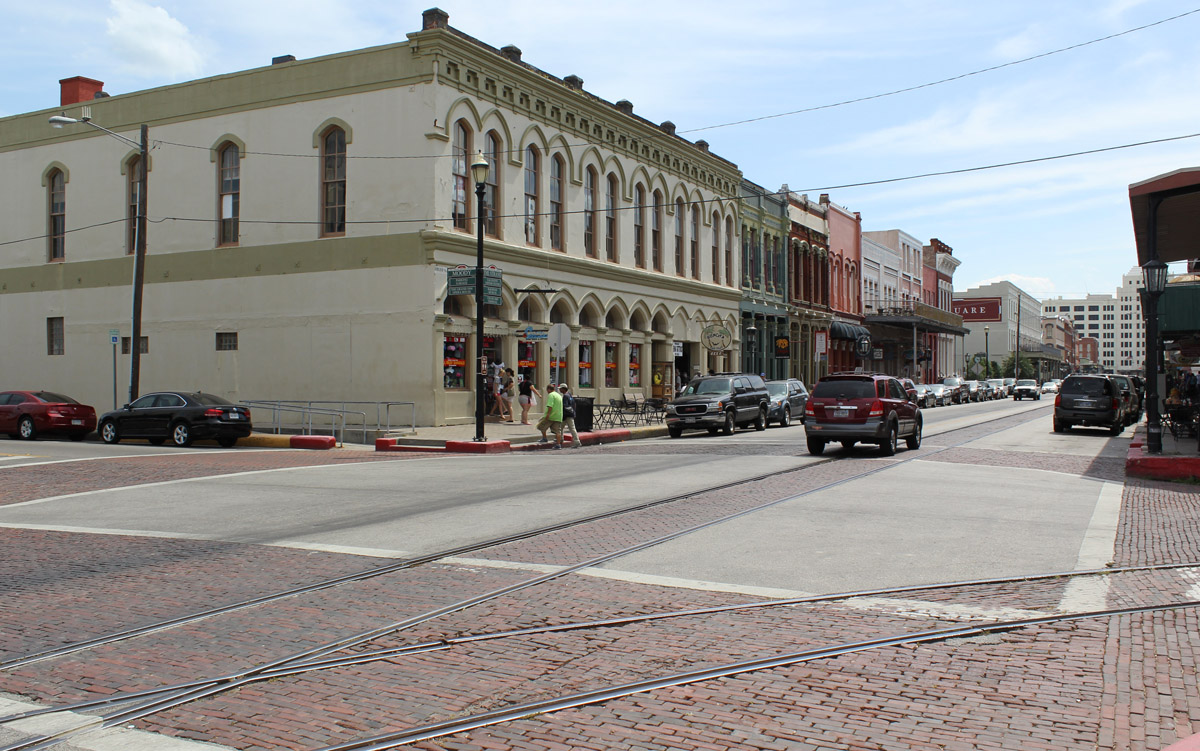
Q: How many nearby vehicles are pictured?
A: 6